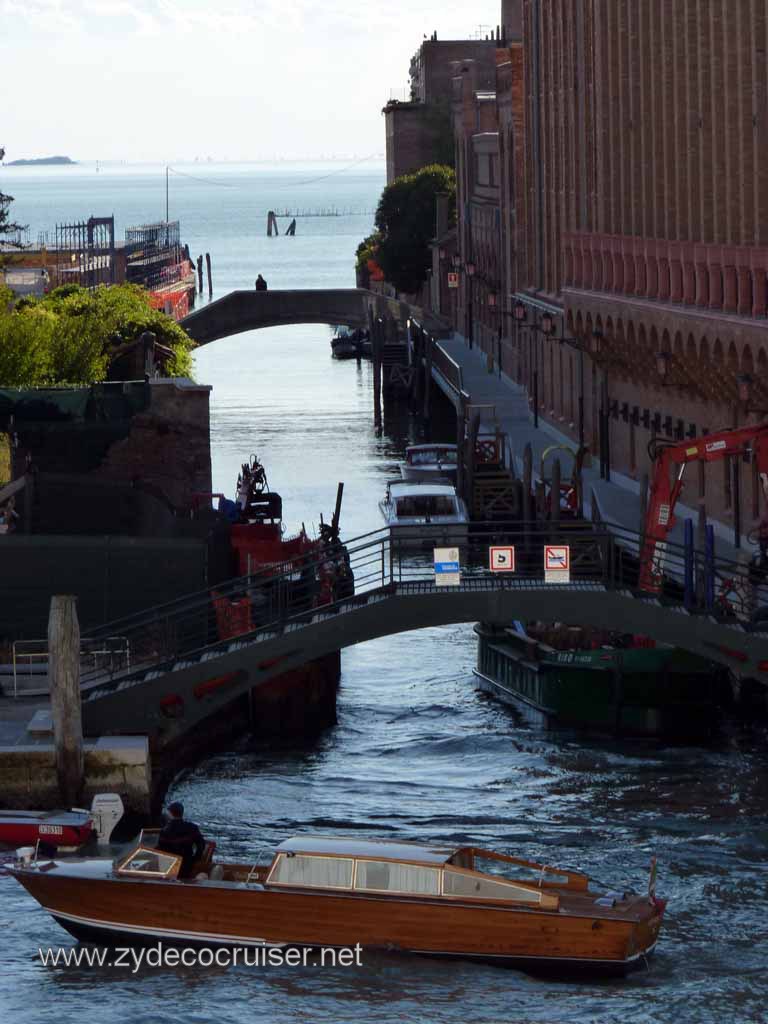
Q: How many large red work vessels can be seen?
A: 1